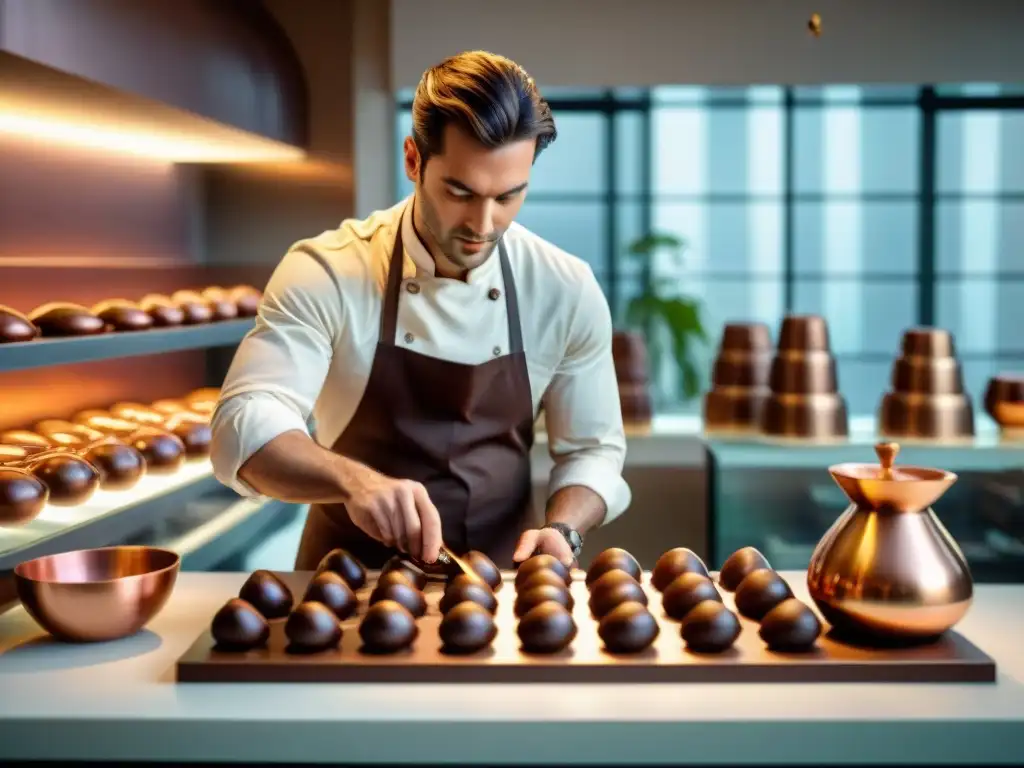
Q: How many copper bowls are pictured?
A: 1